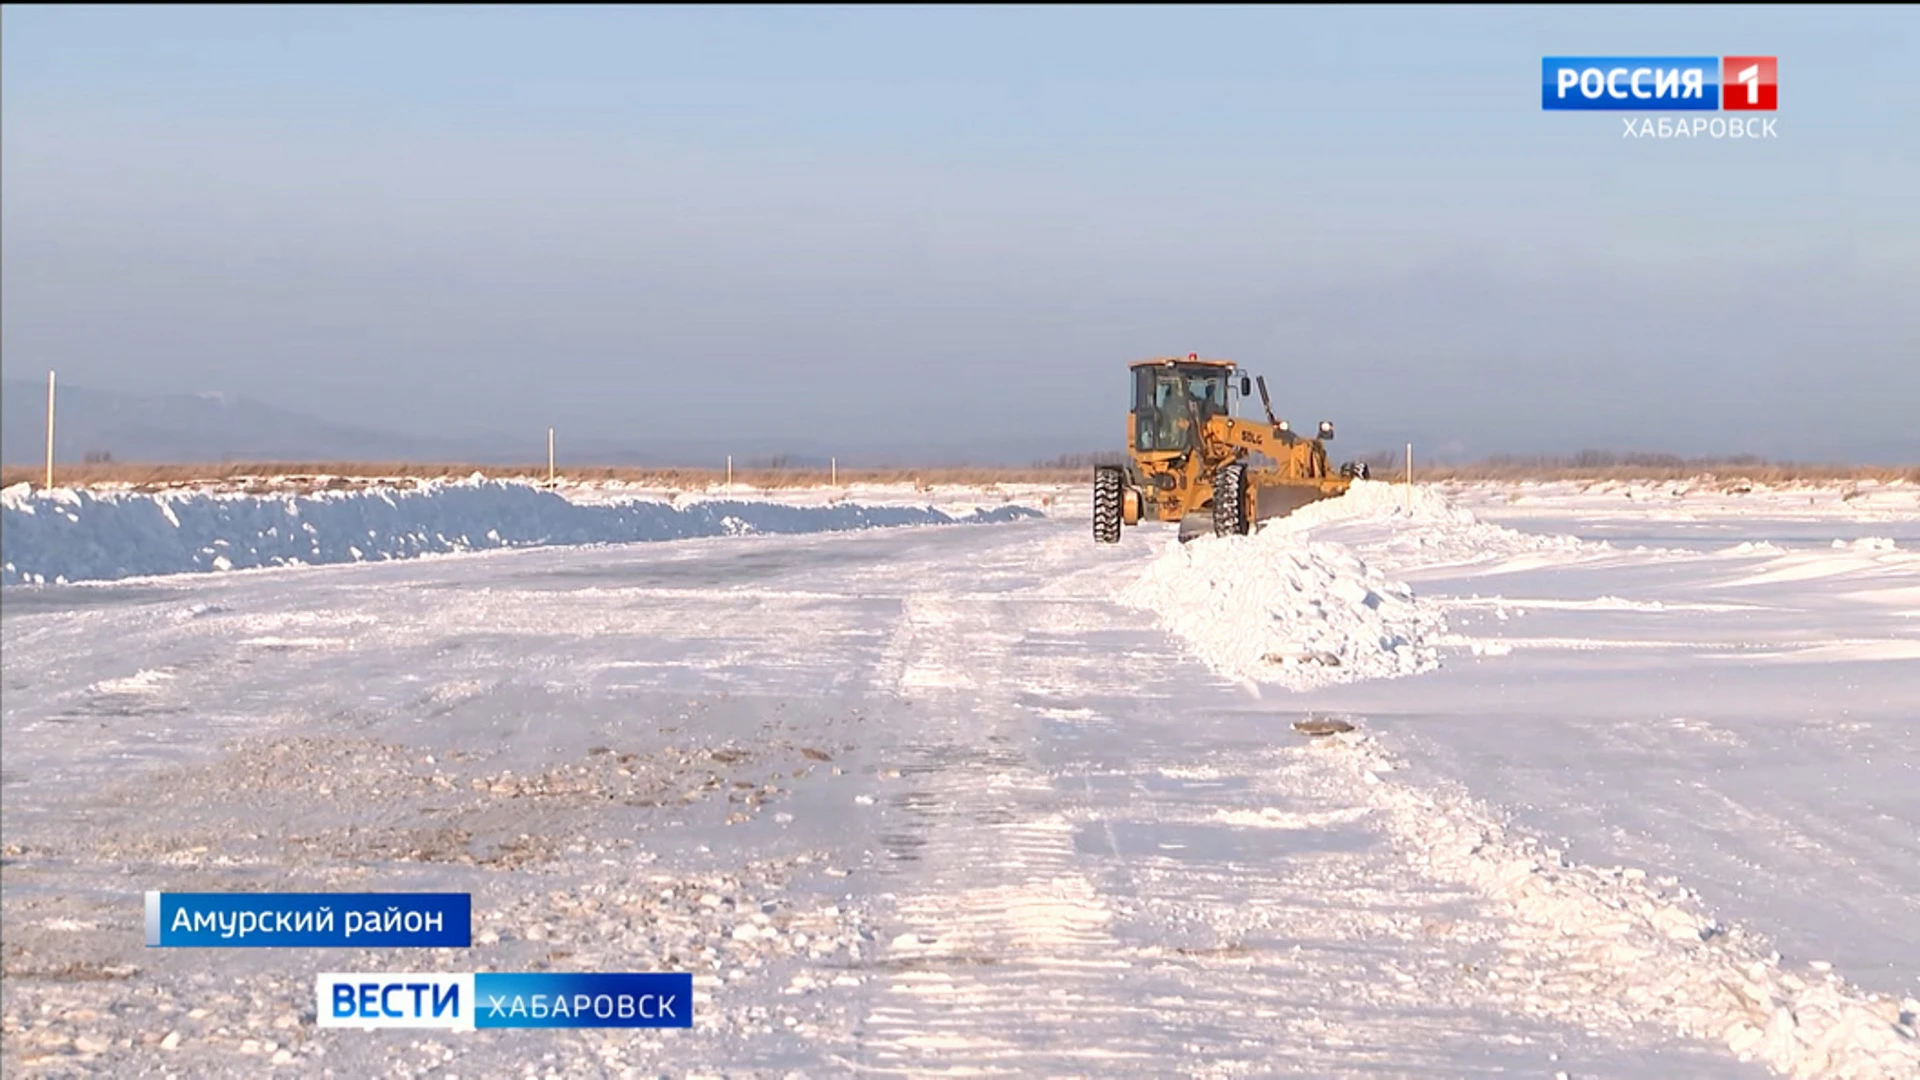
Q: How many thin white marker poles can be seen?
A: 5